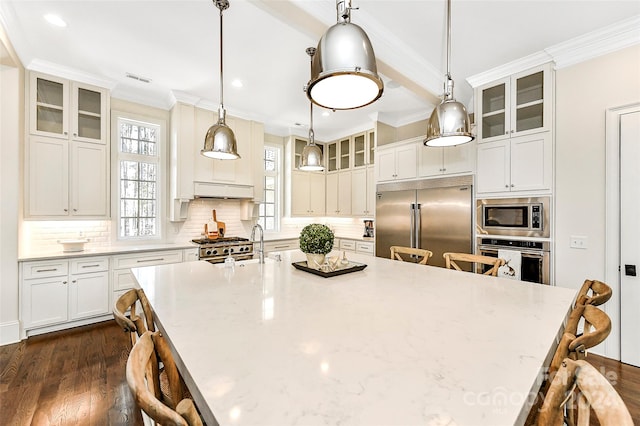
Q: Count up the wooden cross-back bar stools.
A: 7